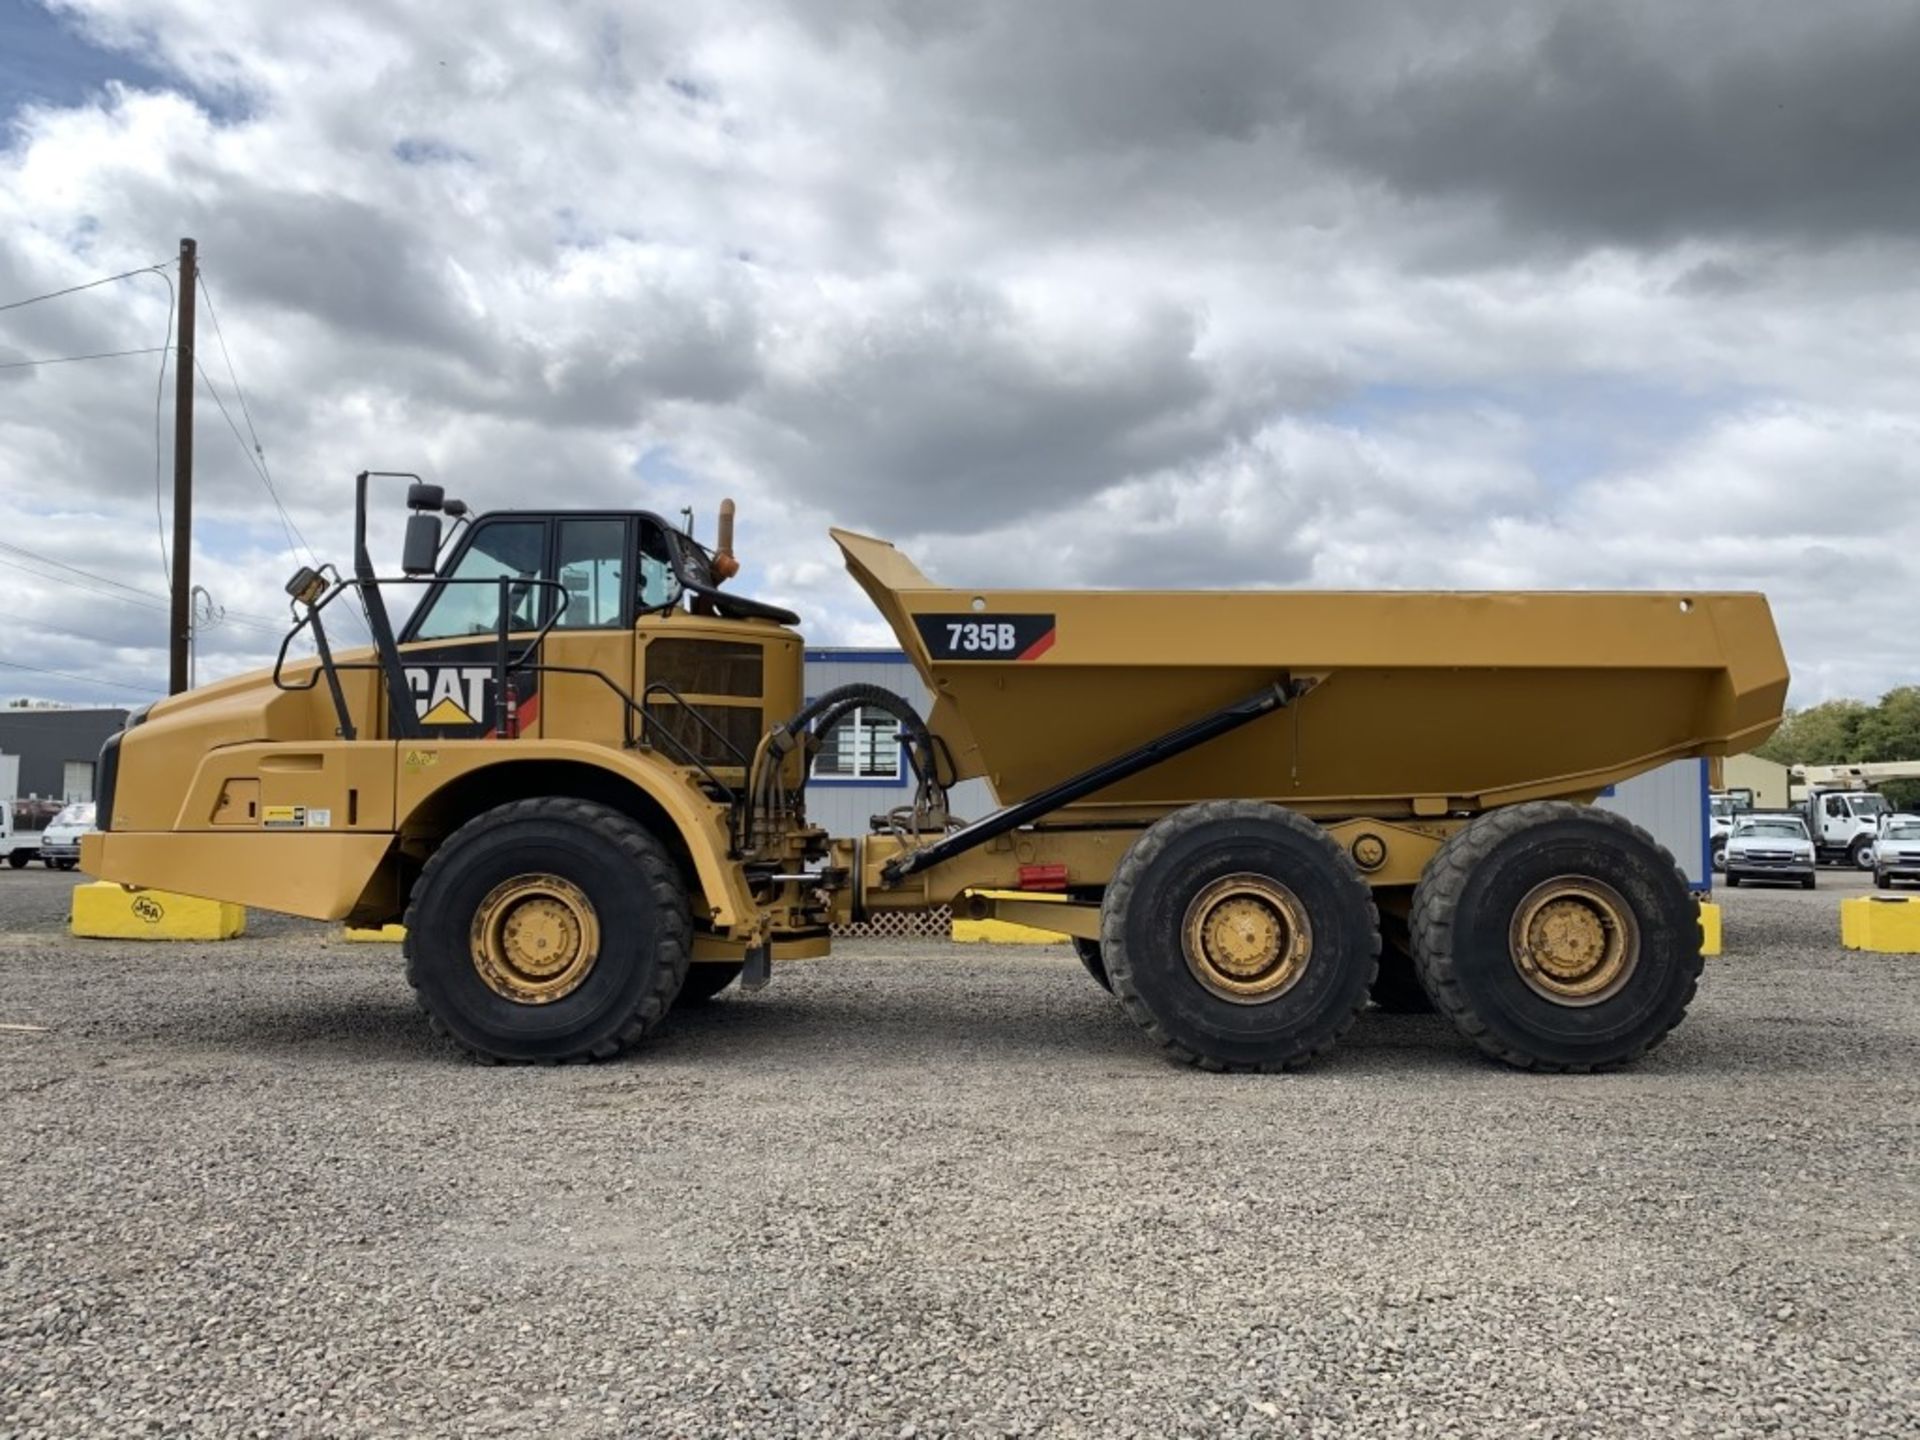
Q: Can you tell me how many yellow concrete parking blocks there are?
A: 5